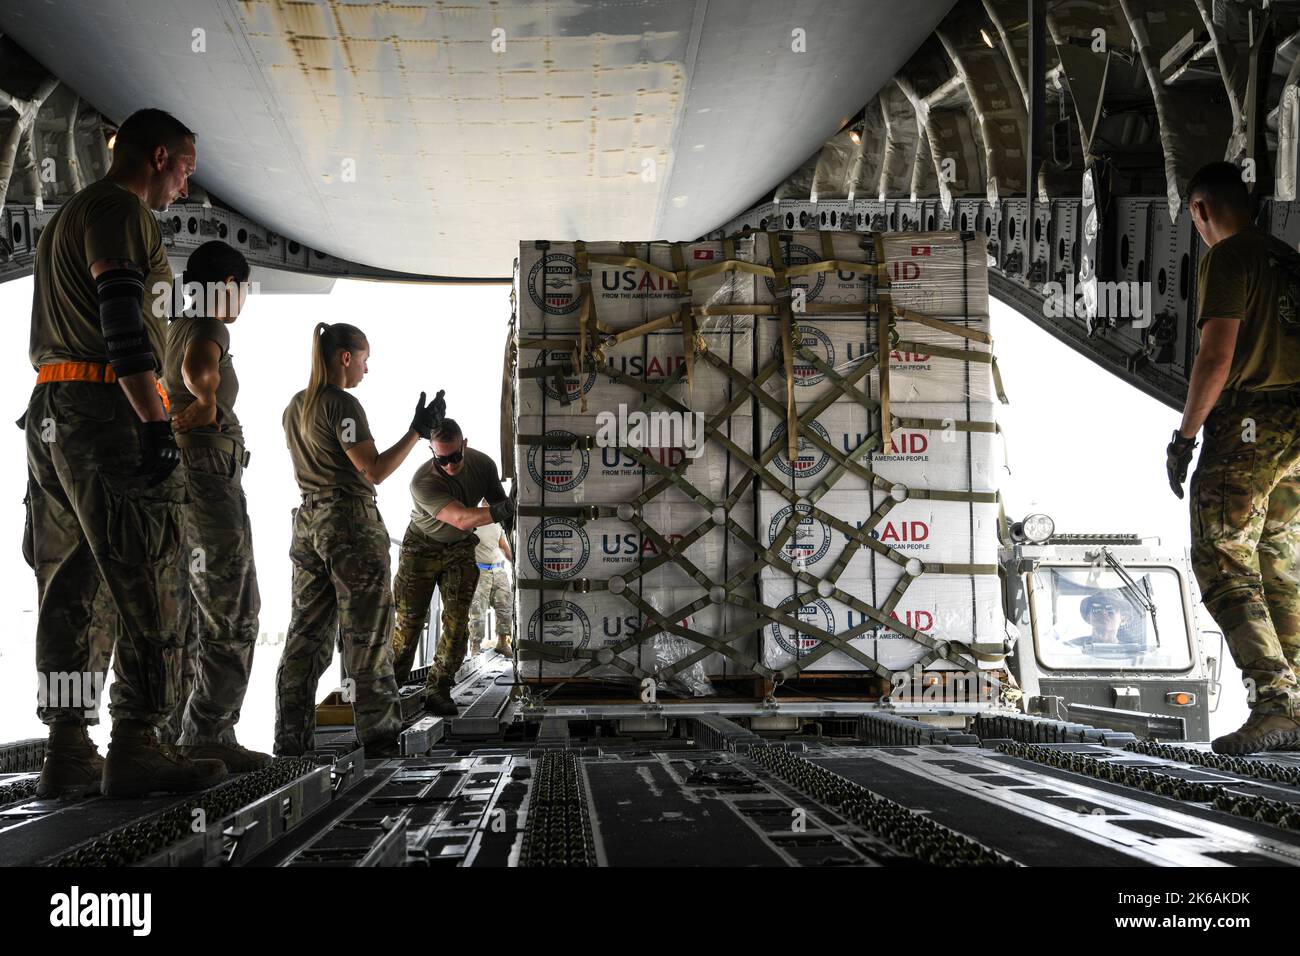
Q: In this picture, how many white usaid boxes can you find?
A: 10